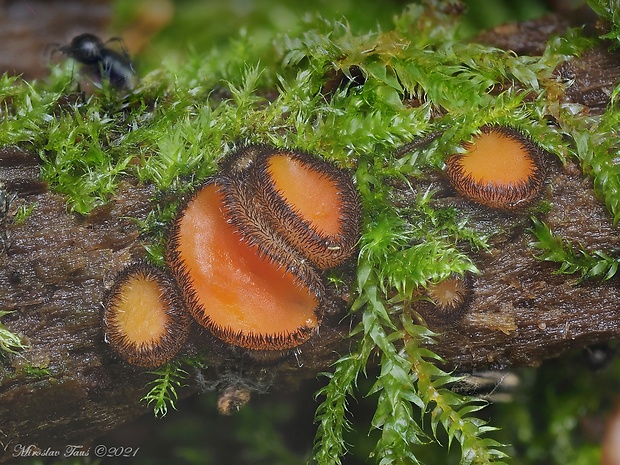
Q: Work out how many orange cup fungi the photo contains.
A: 5